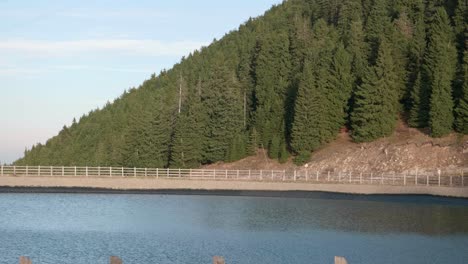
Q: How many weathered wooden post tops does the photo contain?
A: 4